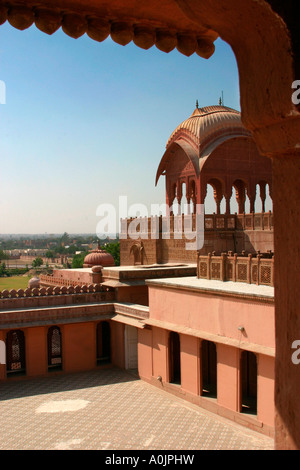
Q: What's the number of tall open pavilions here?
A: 1